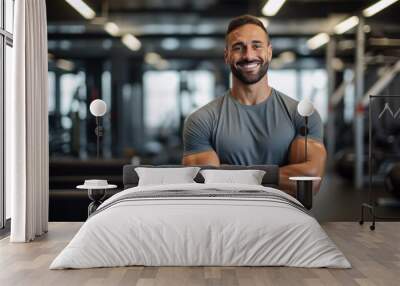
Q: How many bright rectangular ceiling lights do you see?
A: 7